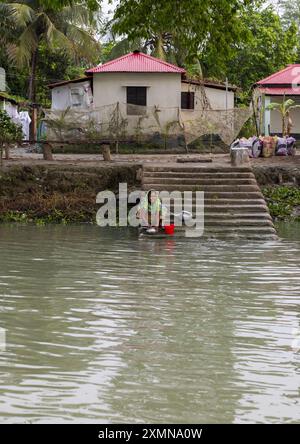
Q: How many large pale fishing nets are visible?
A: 1